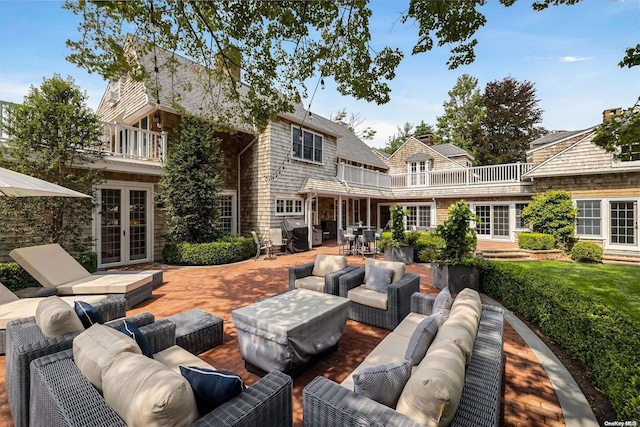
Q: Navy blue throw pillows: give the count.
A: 3